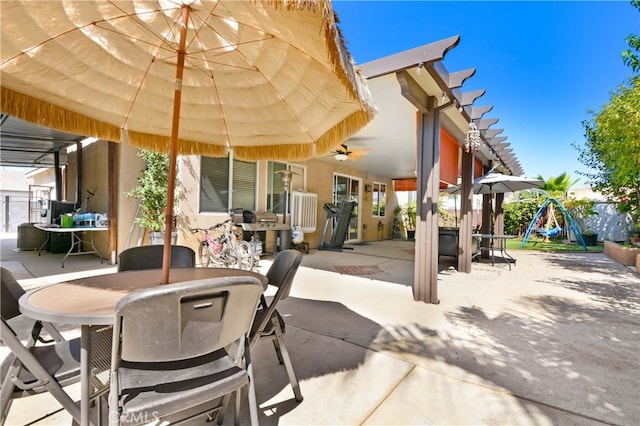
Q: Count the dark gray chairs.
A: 4